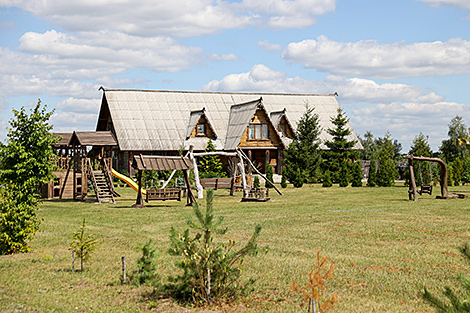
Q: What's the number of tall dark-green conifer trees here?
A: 2